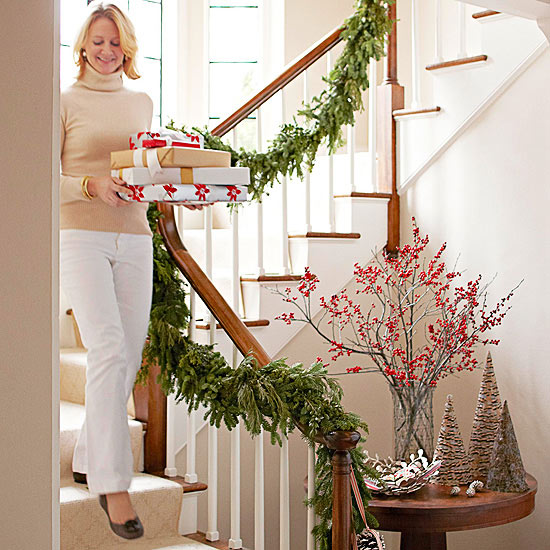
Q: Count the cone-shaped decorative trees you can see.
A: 3